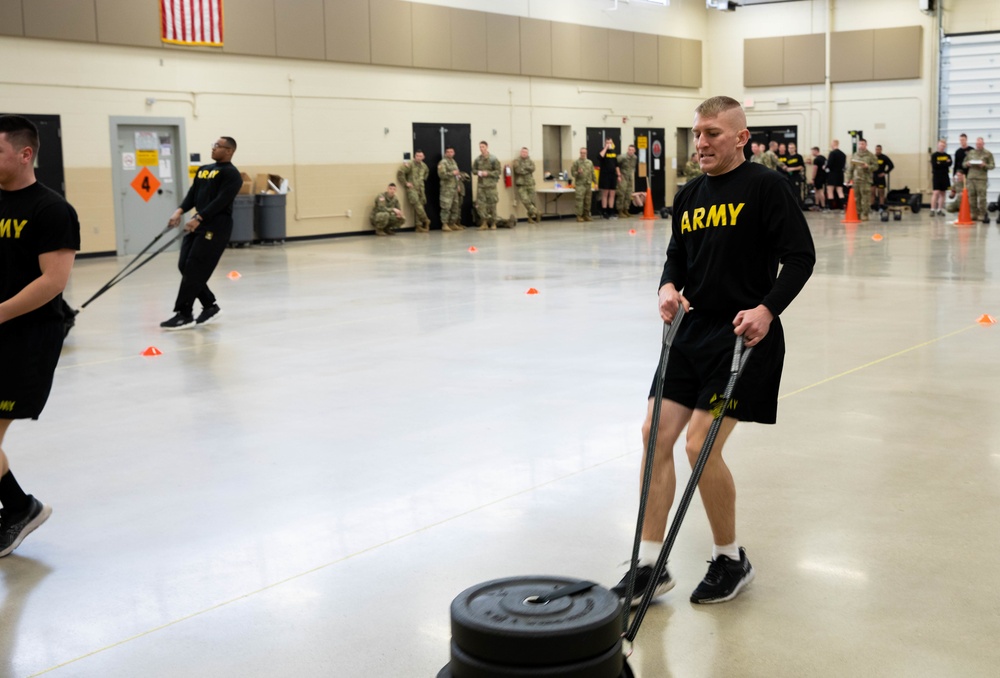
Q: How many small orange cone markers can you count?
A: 7